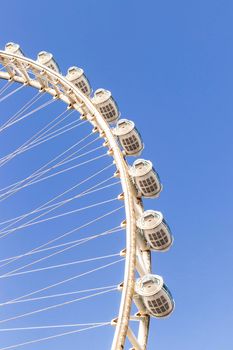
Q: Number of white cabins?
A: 8